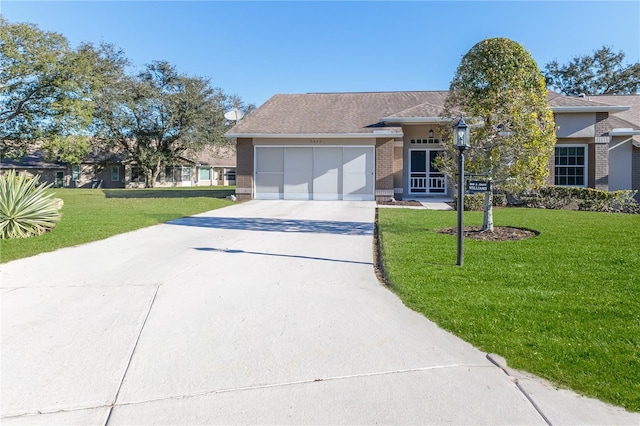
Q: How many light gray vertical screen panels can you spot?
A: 4